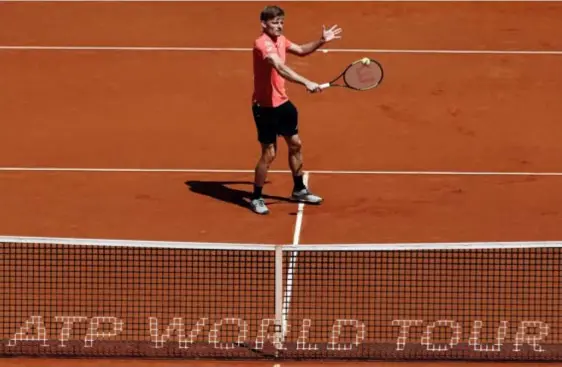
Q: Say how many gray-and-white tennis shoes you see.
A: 2